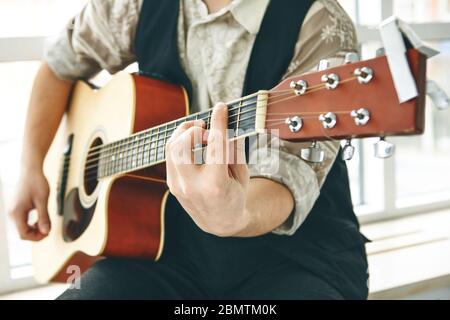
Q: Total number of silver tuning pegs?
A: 6